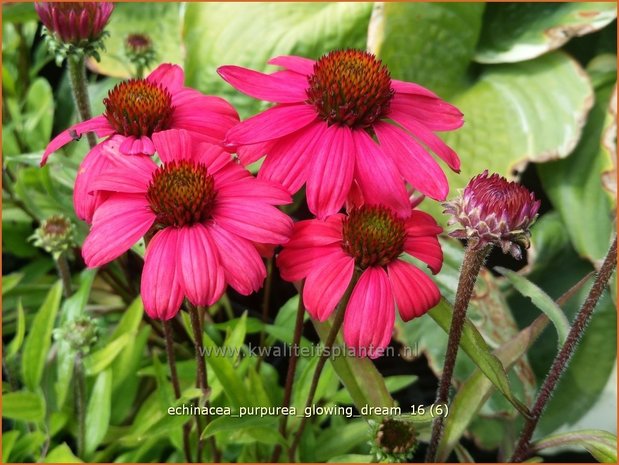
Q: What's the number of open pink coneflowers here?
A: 4